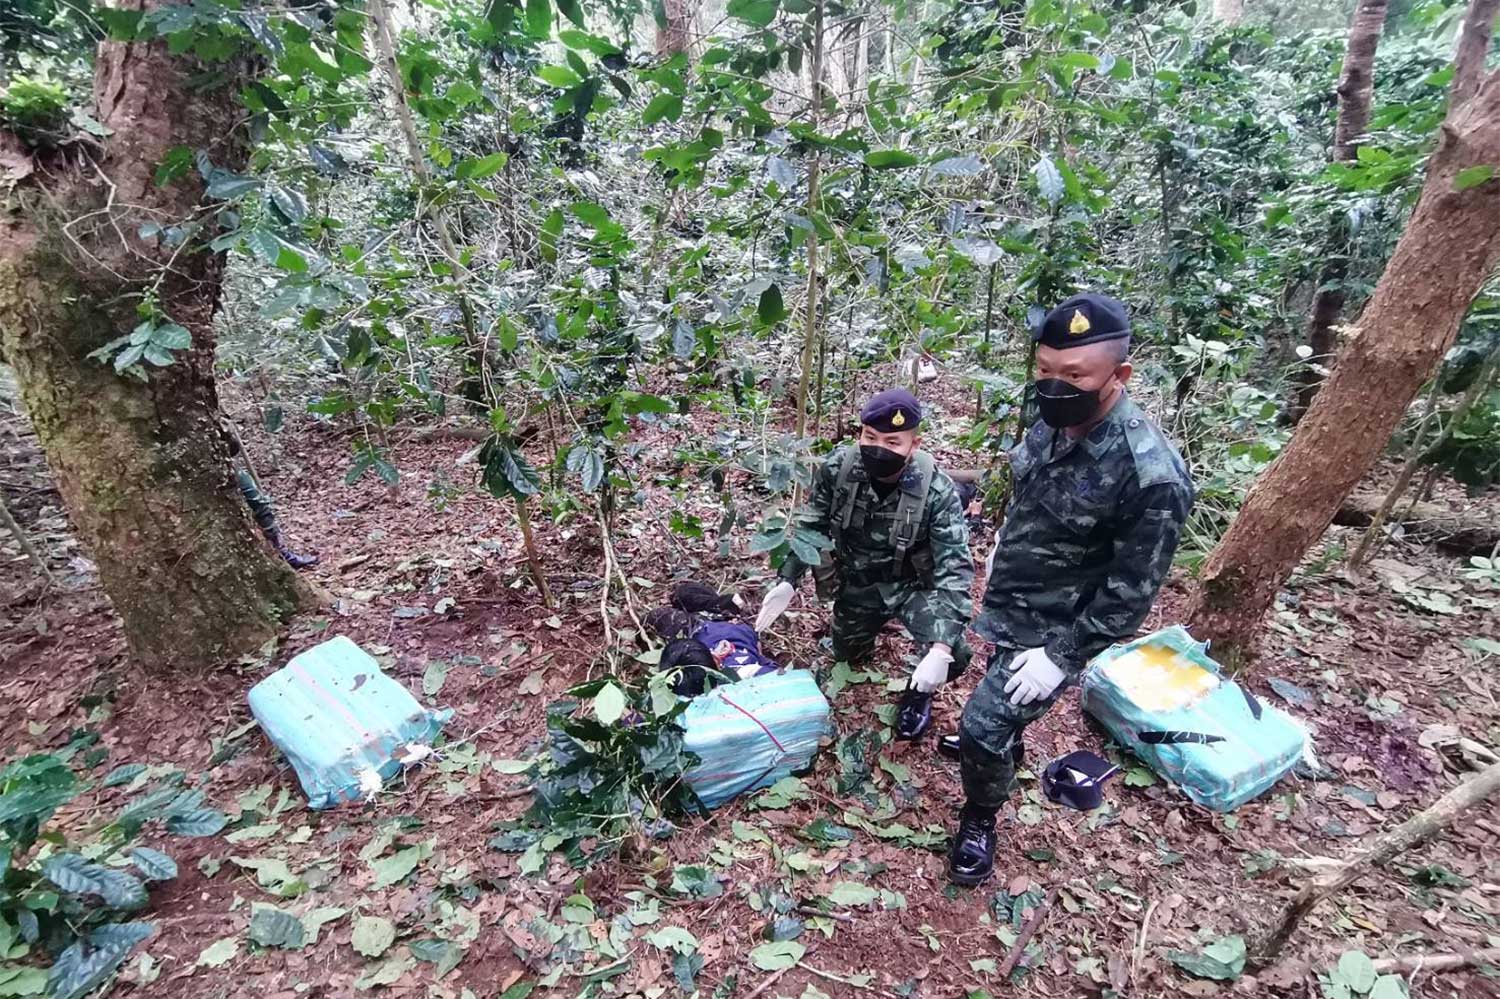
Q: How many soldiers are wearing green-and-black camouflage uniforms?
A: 2